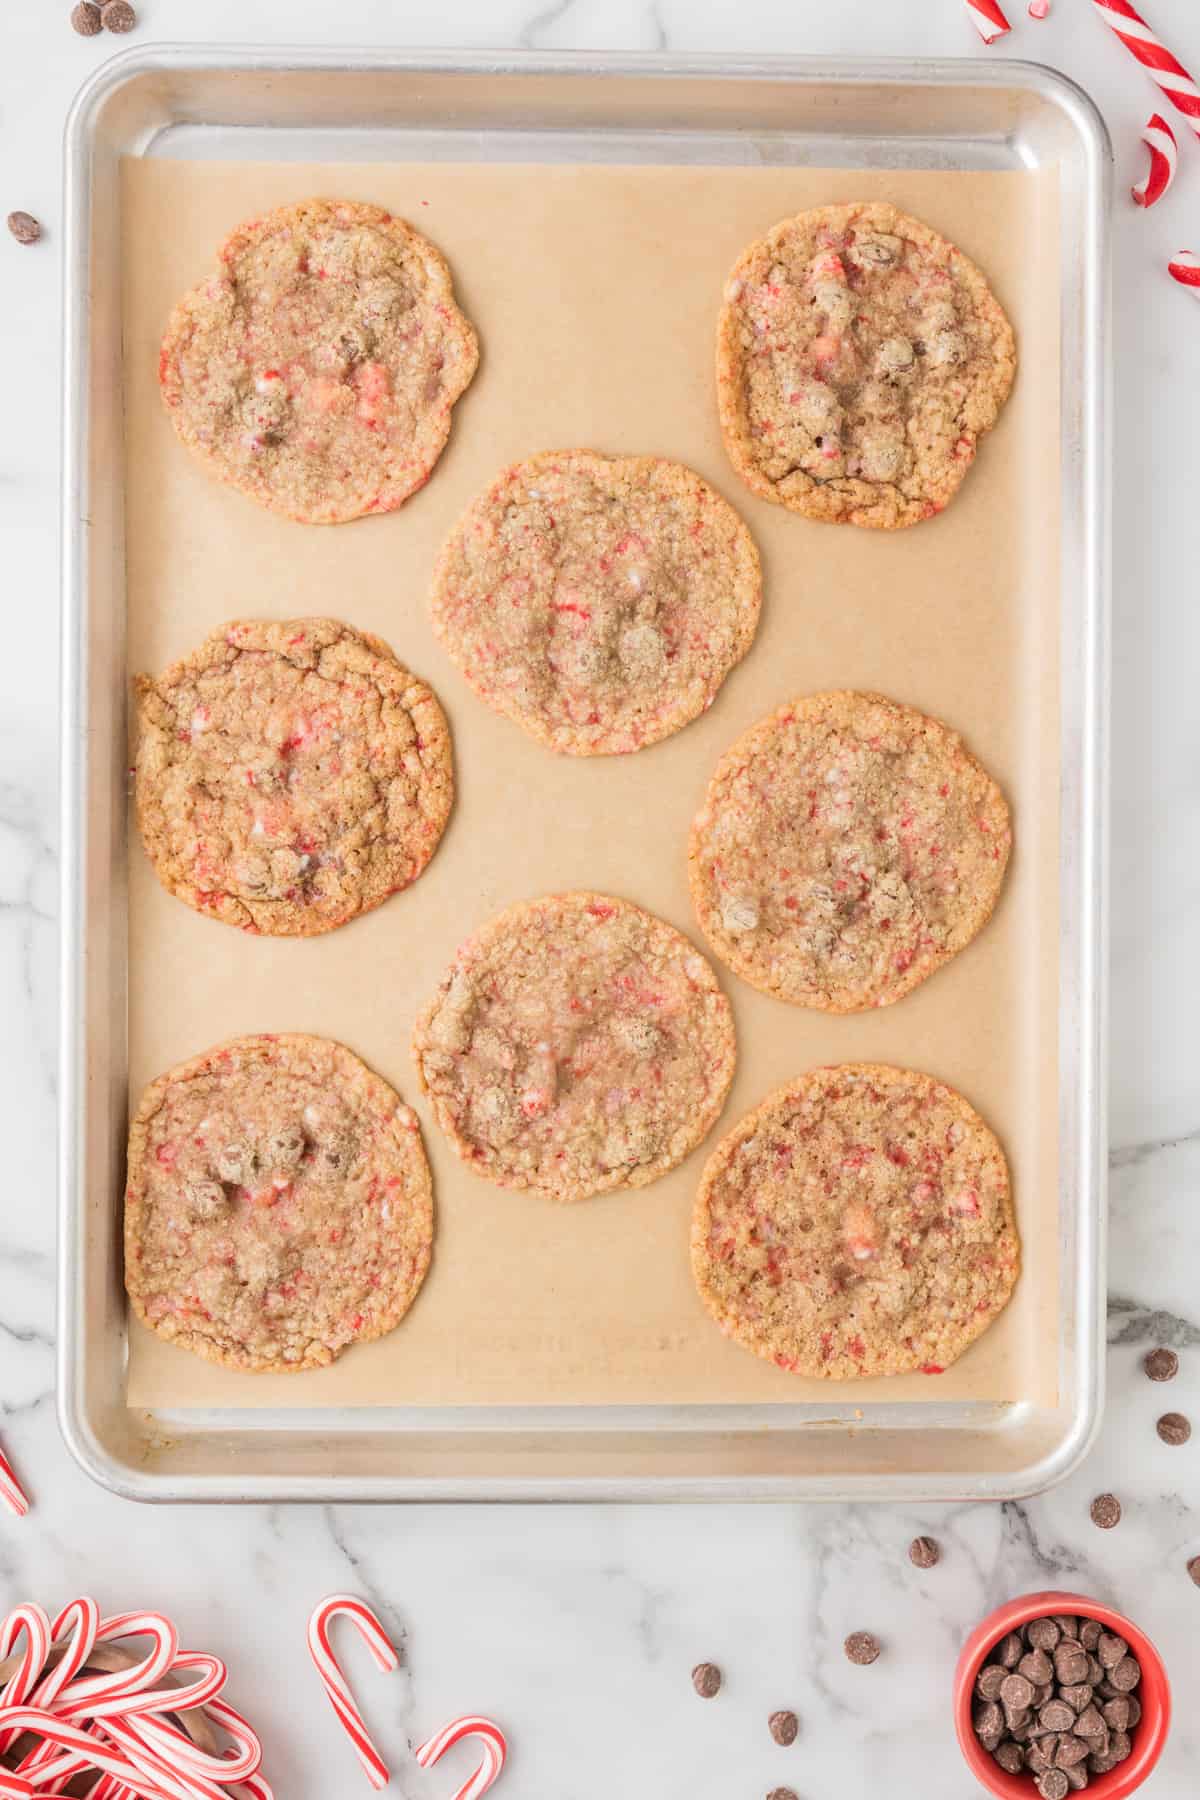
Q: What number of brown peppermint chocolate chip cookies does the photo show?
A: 8